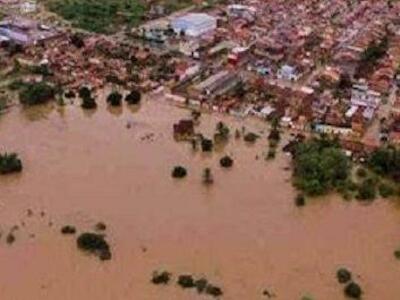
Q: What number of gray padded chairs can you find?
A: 0